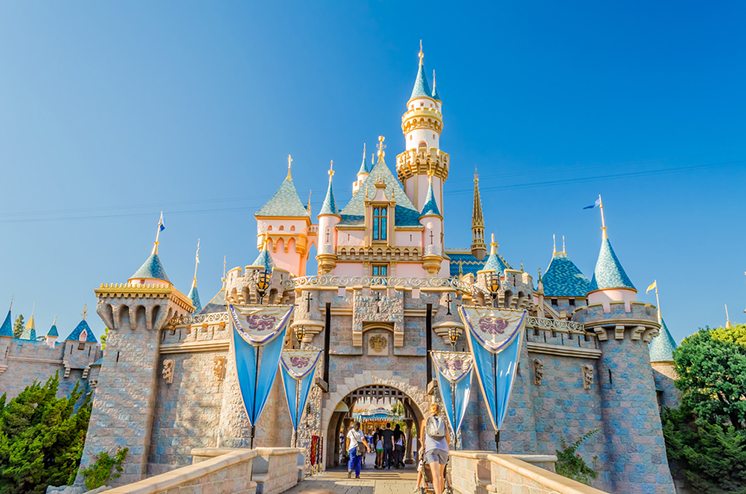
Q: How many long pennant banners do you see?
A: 4